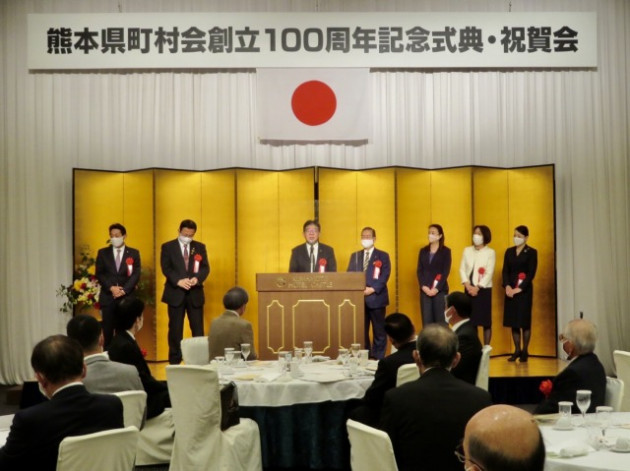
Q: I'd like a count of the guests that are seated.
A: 9